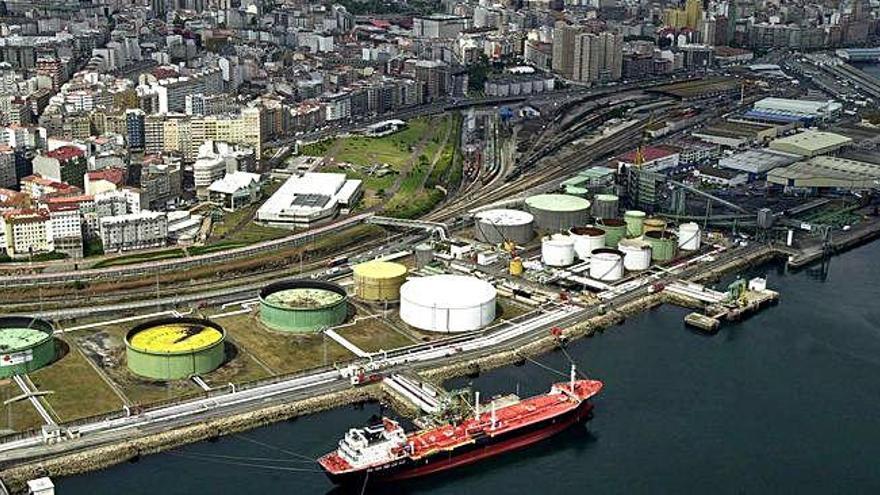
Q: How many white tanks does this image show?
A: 6